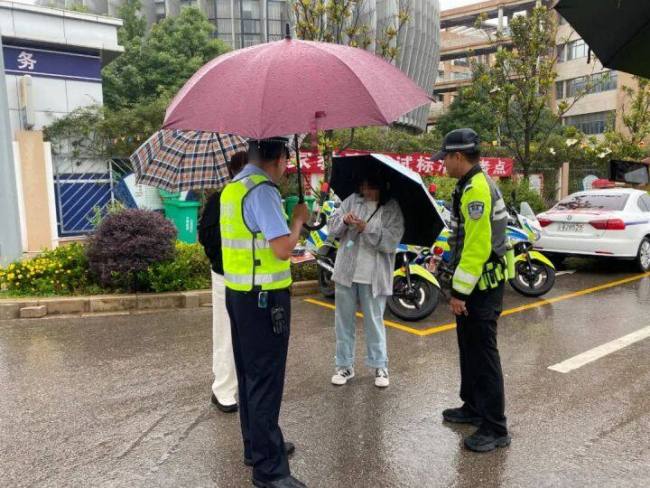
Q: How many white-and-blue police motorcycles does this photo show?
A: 2